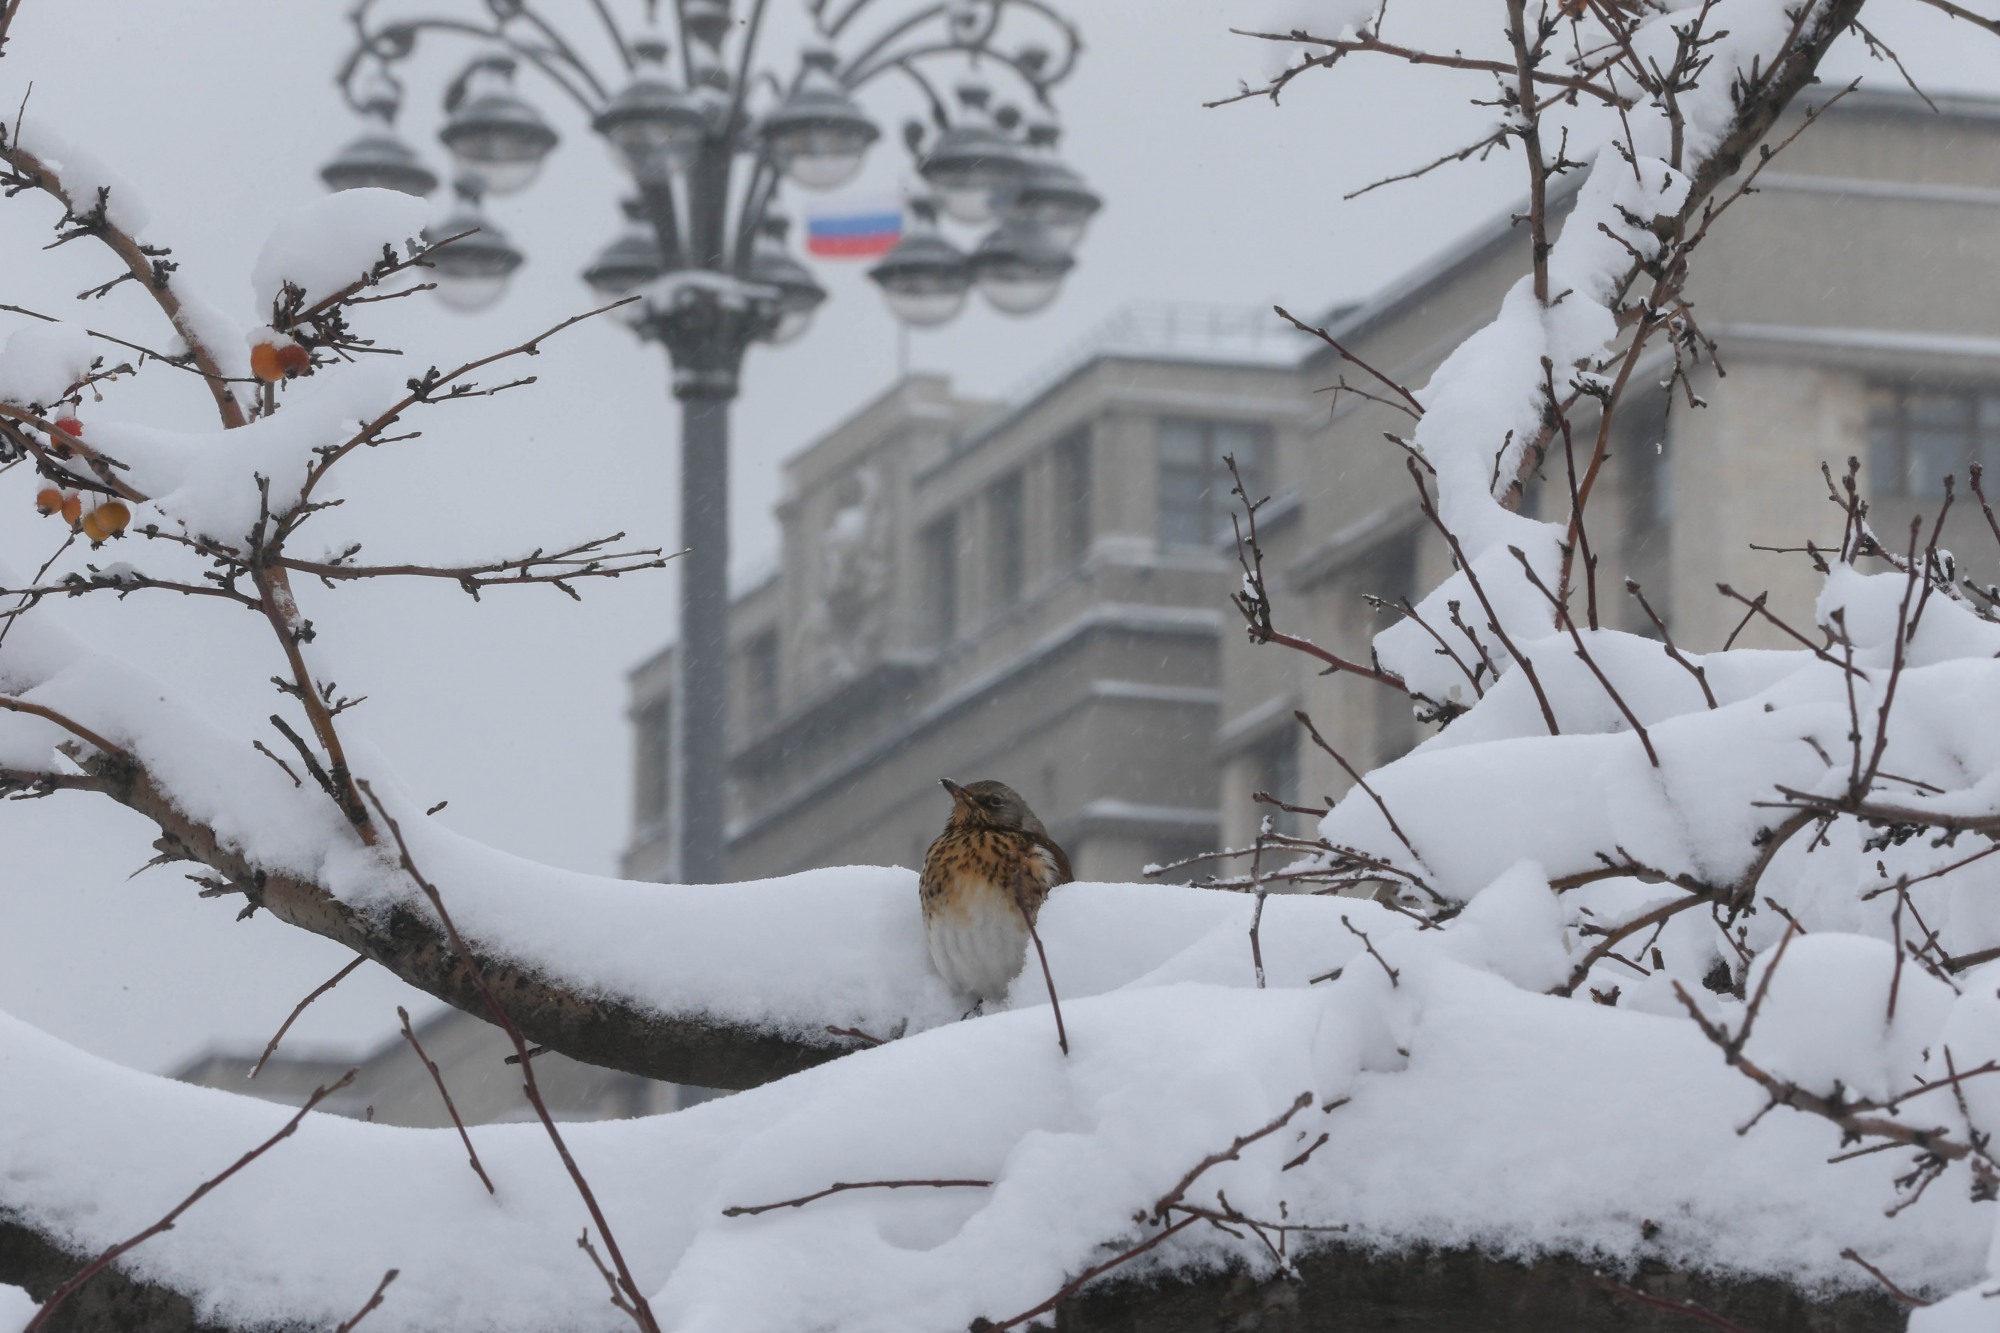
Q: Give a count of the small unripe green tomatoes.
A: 0